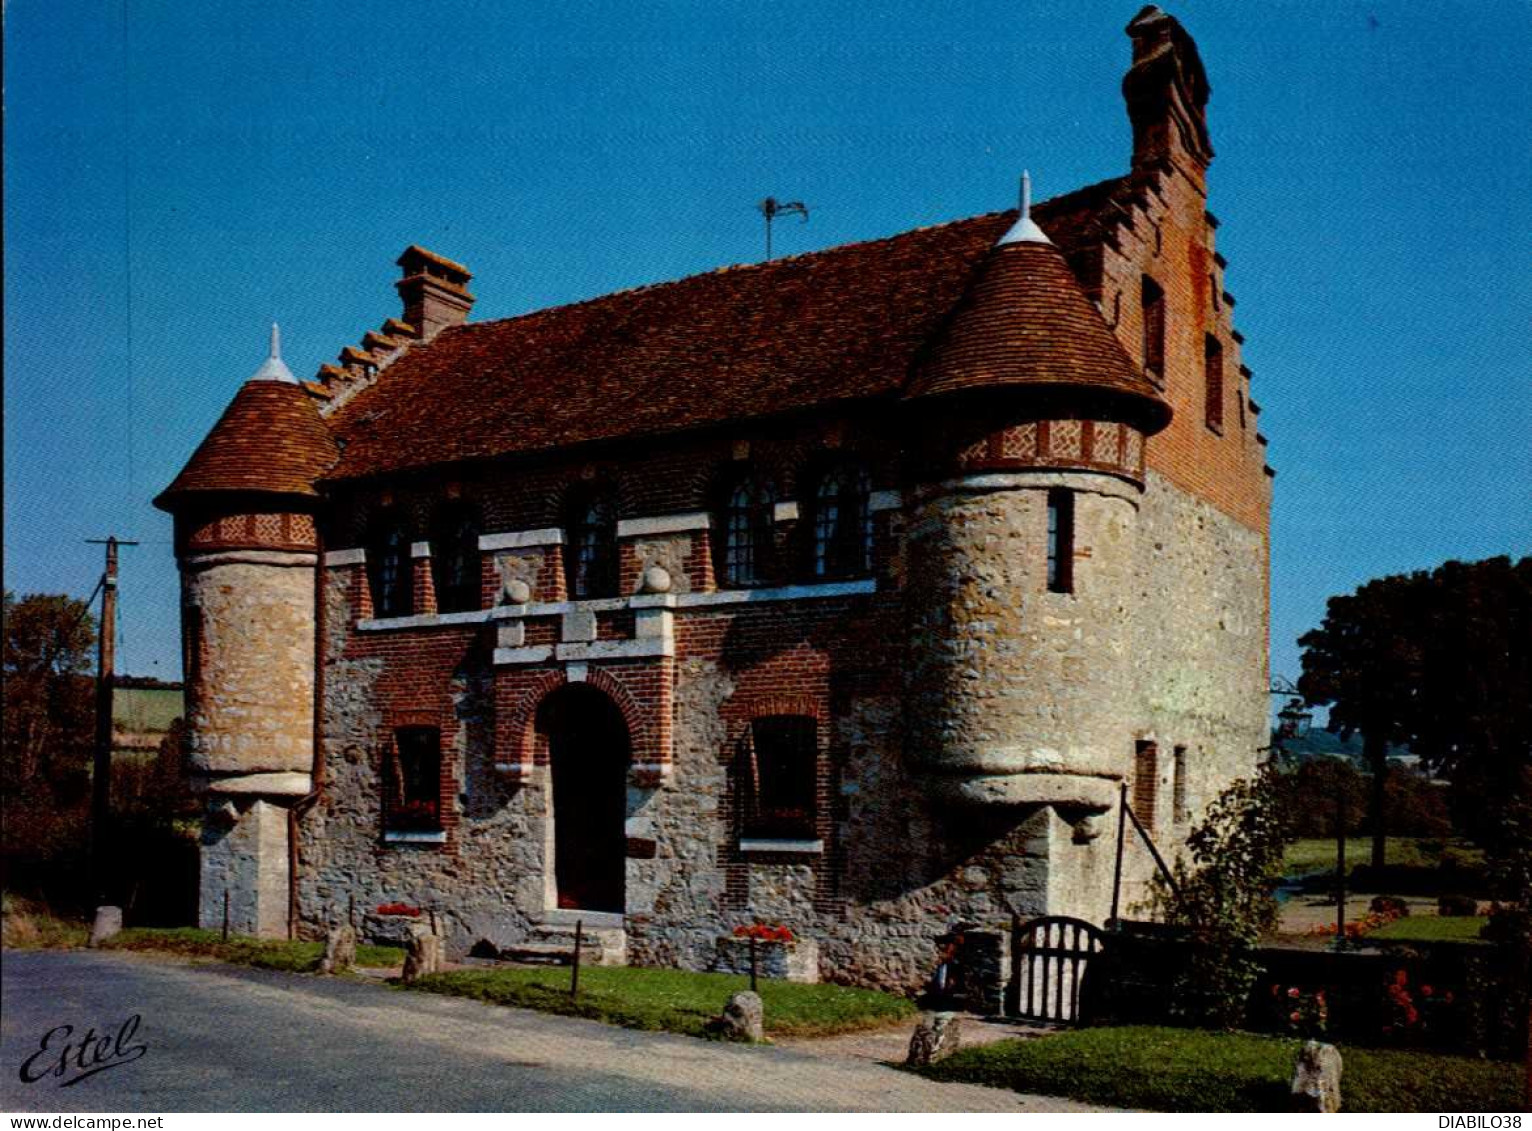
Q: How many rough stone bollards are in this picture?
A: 6